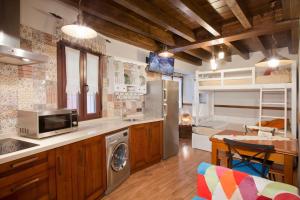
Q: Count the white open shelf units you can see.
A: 1